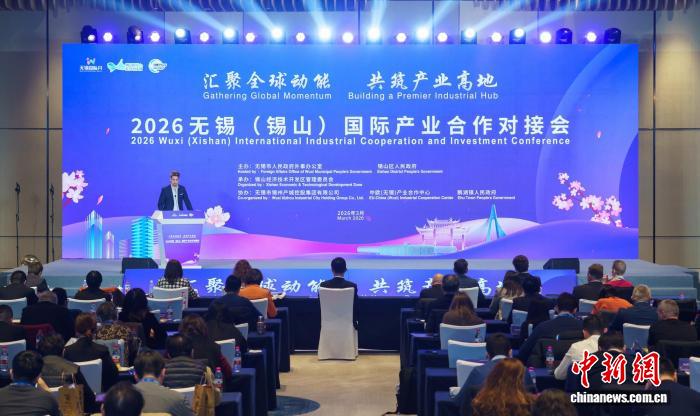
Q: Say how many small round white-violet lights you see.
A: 11